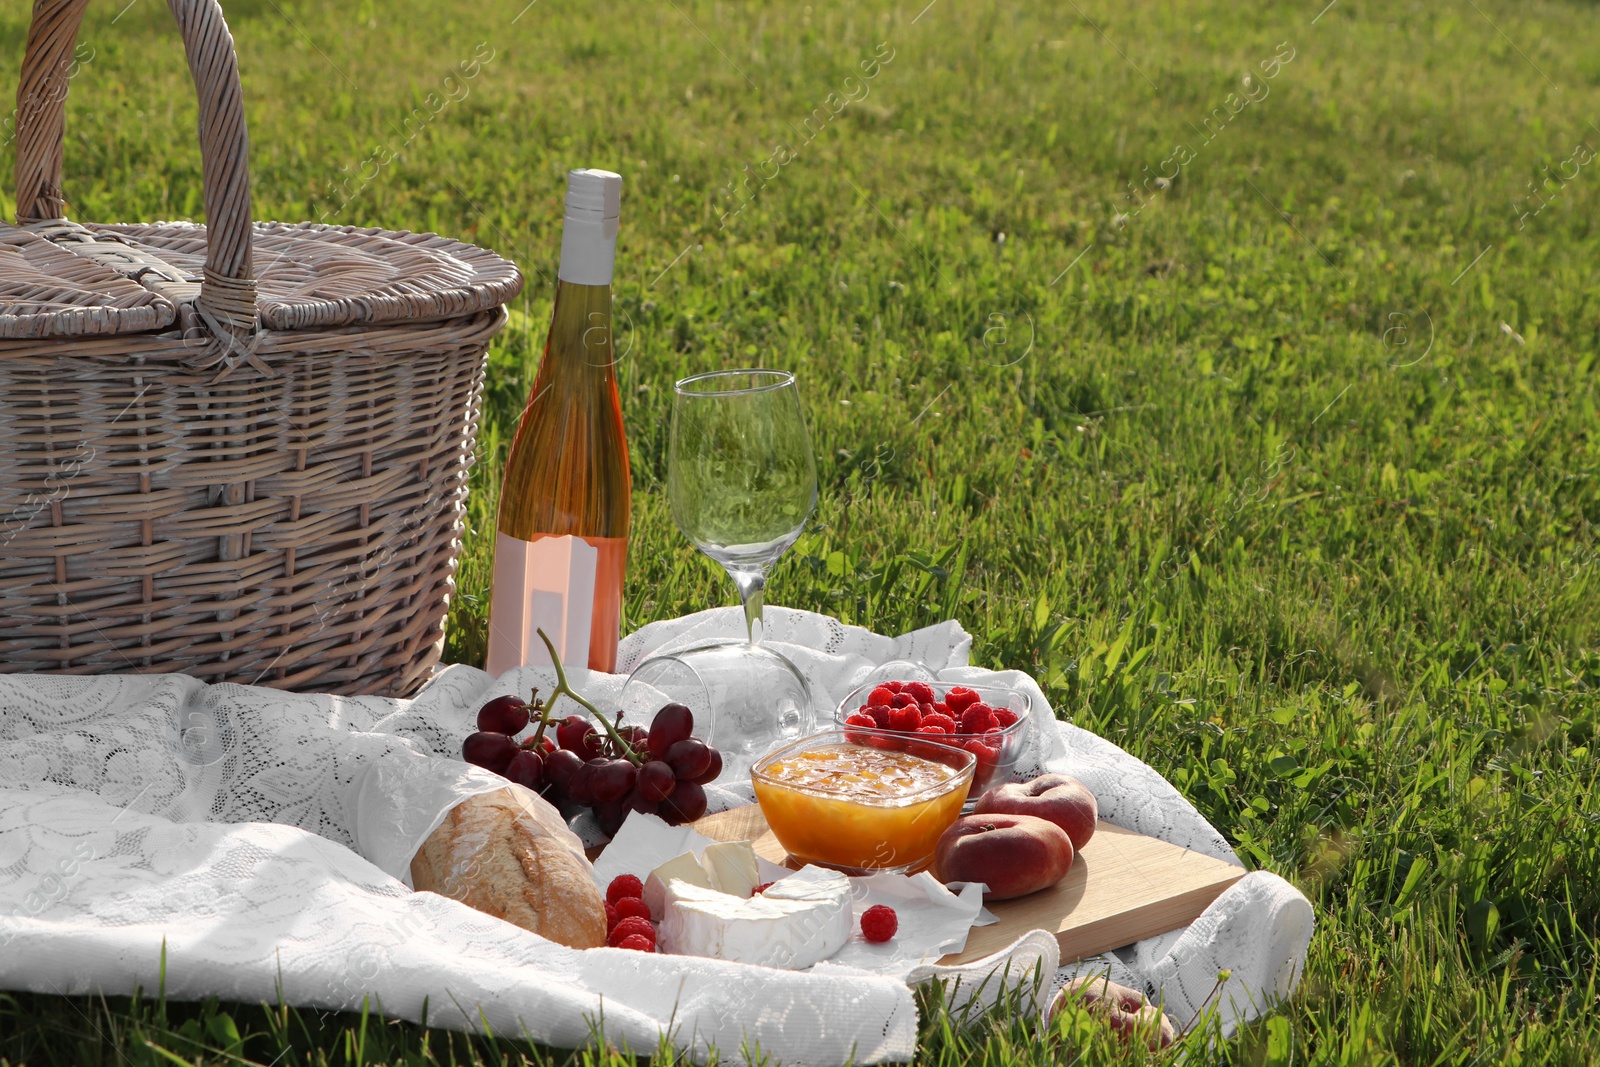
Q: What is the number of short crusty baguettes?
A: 1